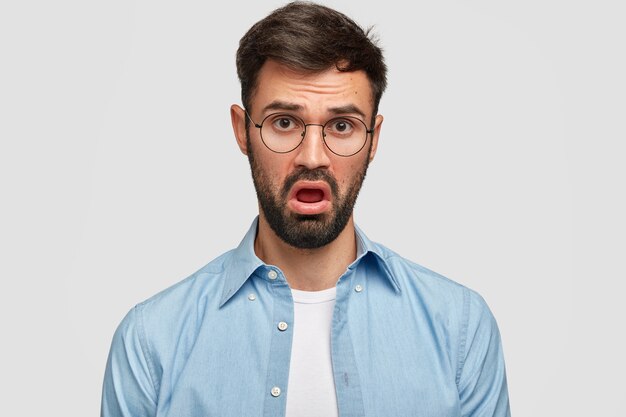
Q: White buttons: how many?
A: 5